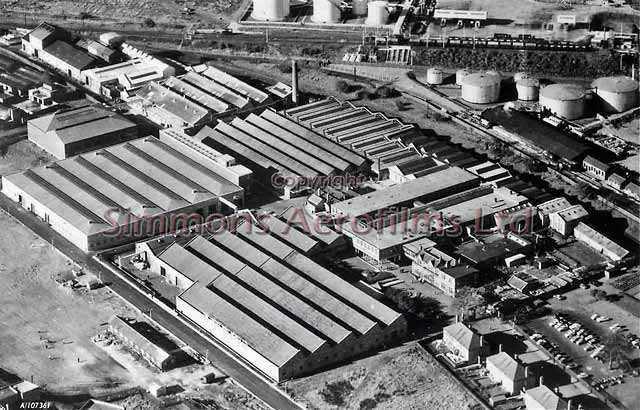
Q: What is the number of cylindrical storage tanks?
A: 11